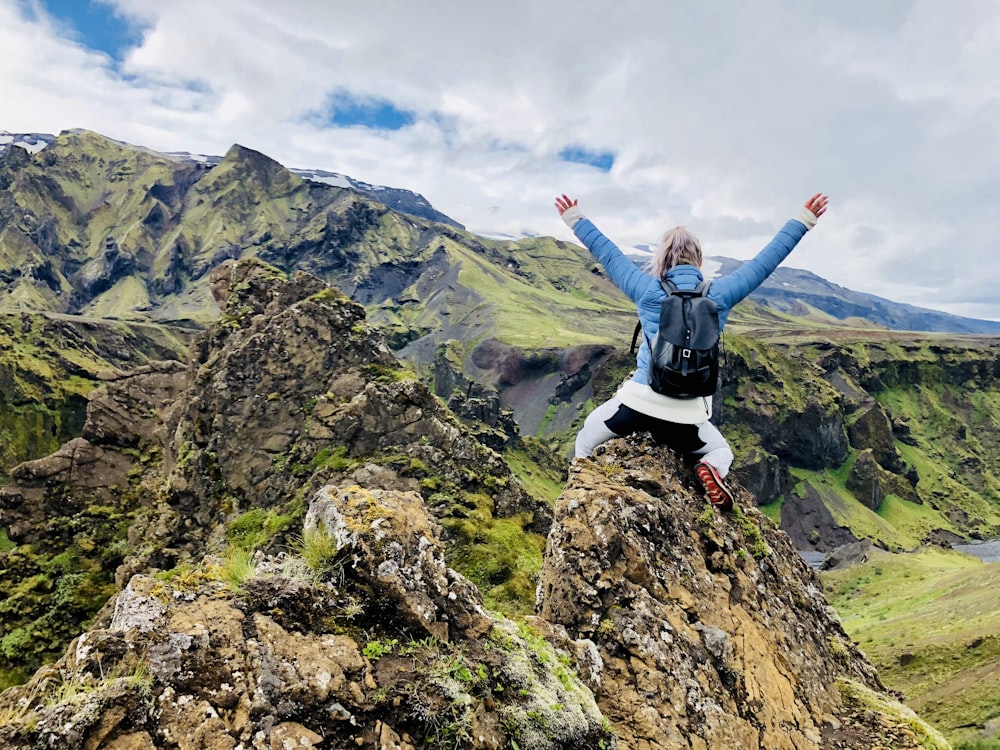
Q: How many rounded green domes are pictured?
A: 0